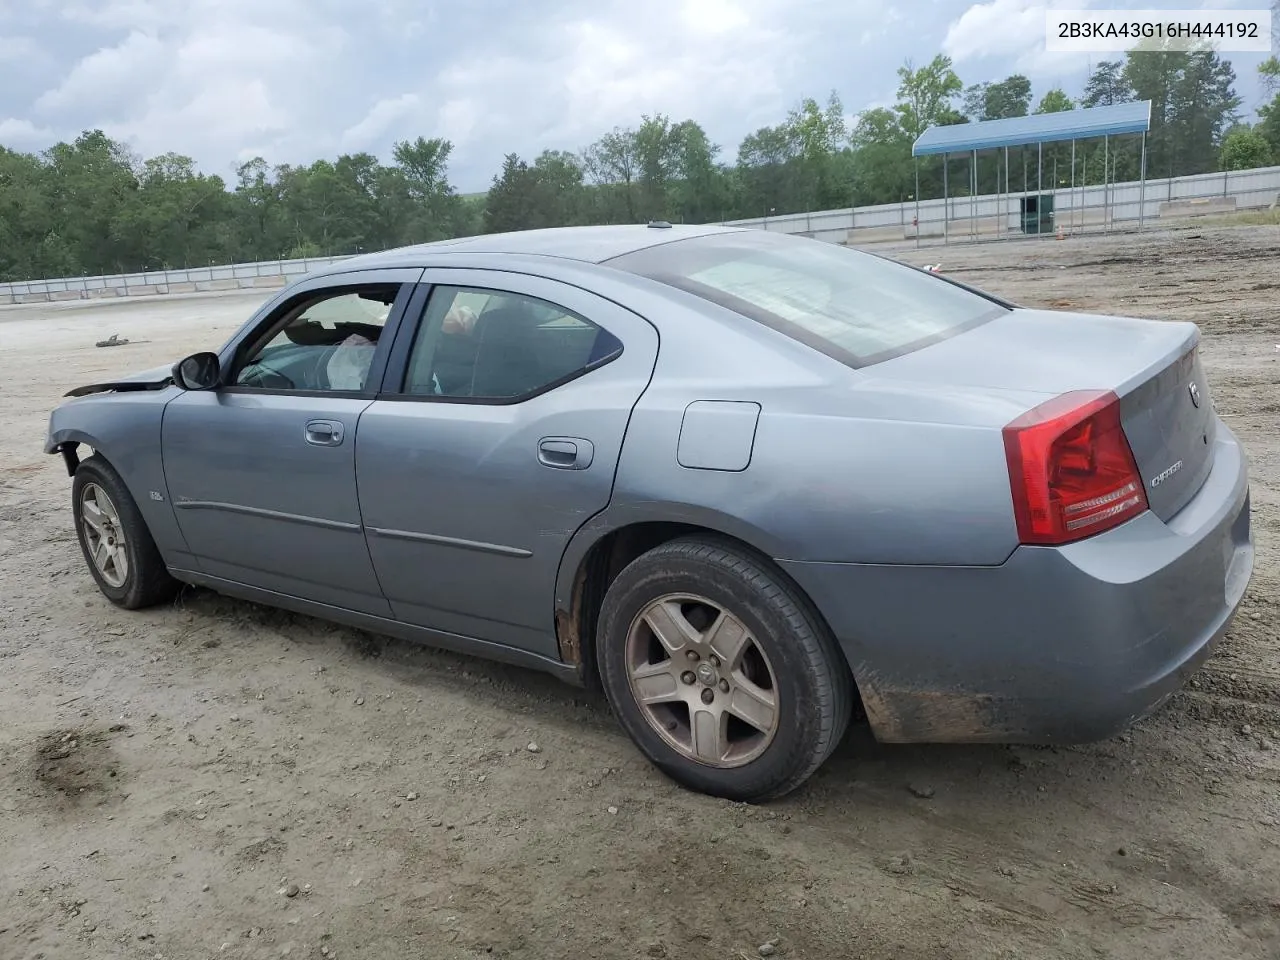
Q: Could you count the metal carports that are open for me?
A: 1